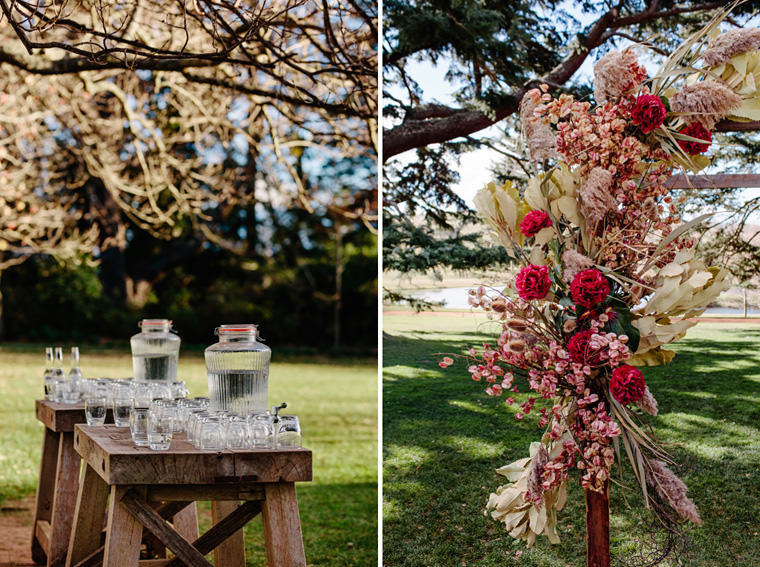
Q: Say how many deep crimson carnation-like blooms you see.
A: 7